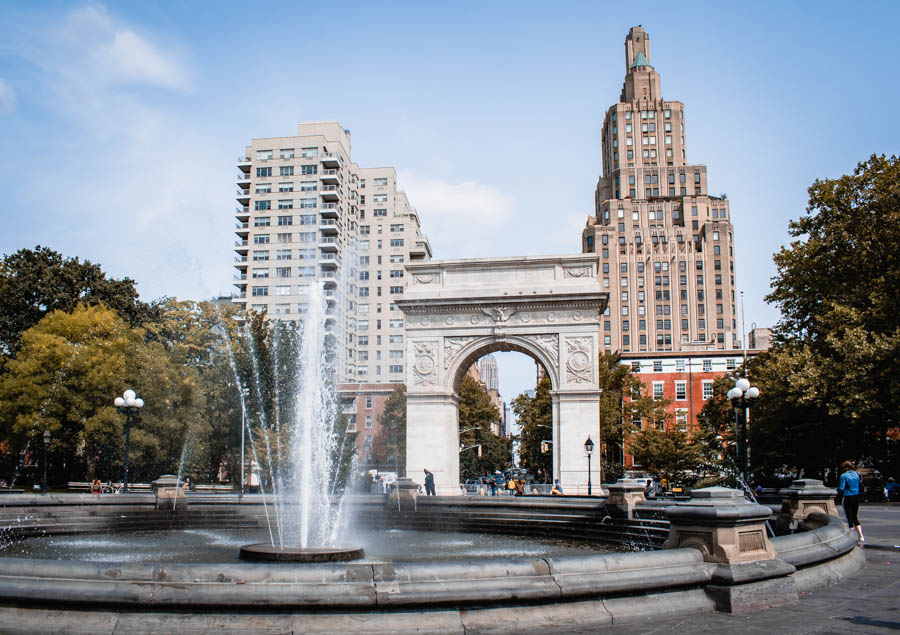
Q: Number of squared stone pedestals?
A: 5